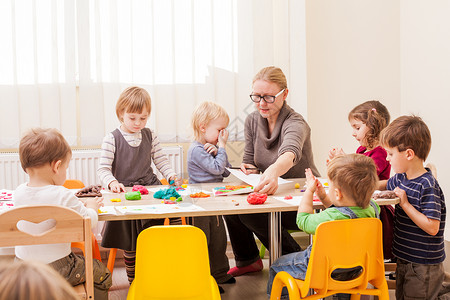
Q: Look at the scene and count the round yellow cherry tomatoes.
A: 0